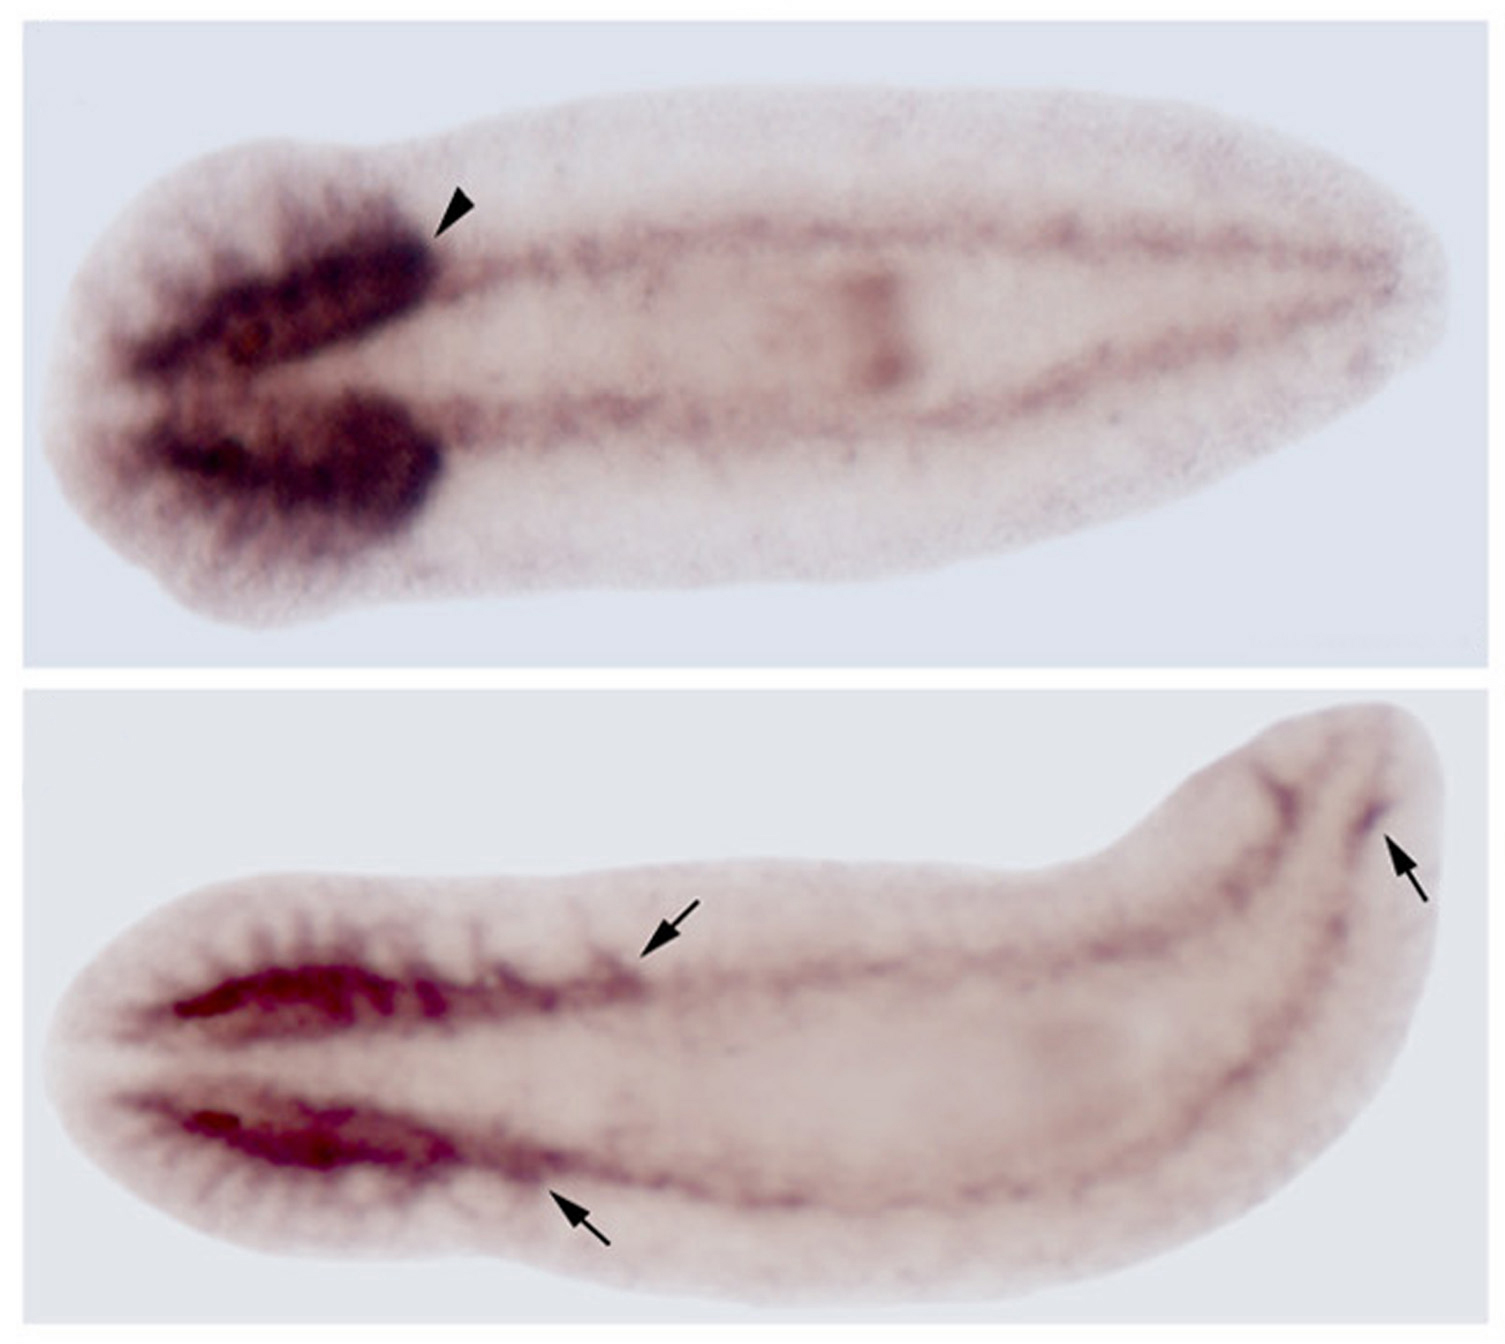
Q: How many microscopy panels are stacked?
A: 2